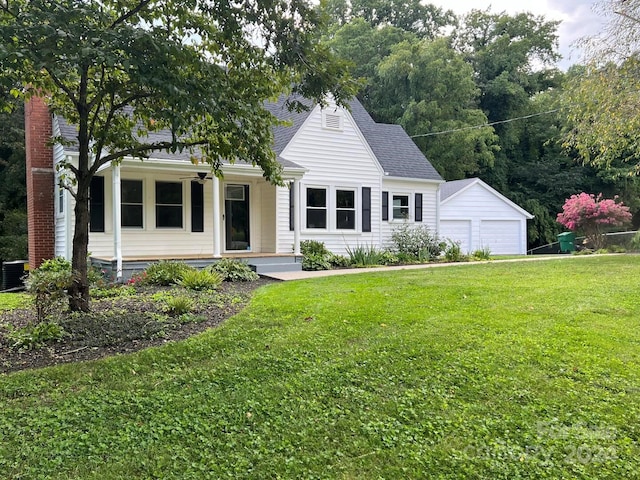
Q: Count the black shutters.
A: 6